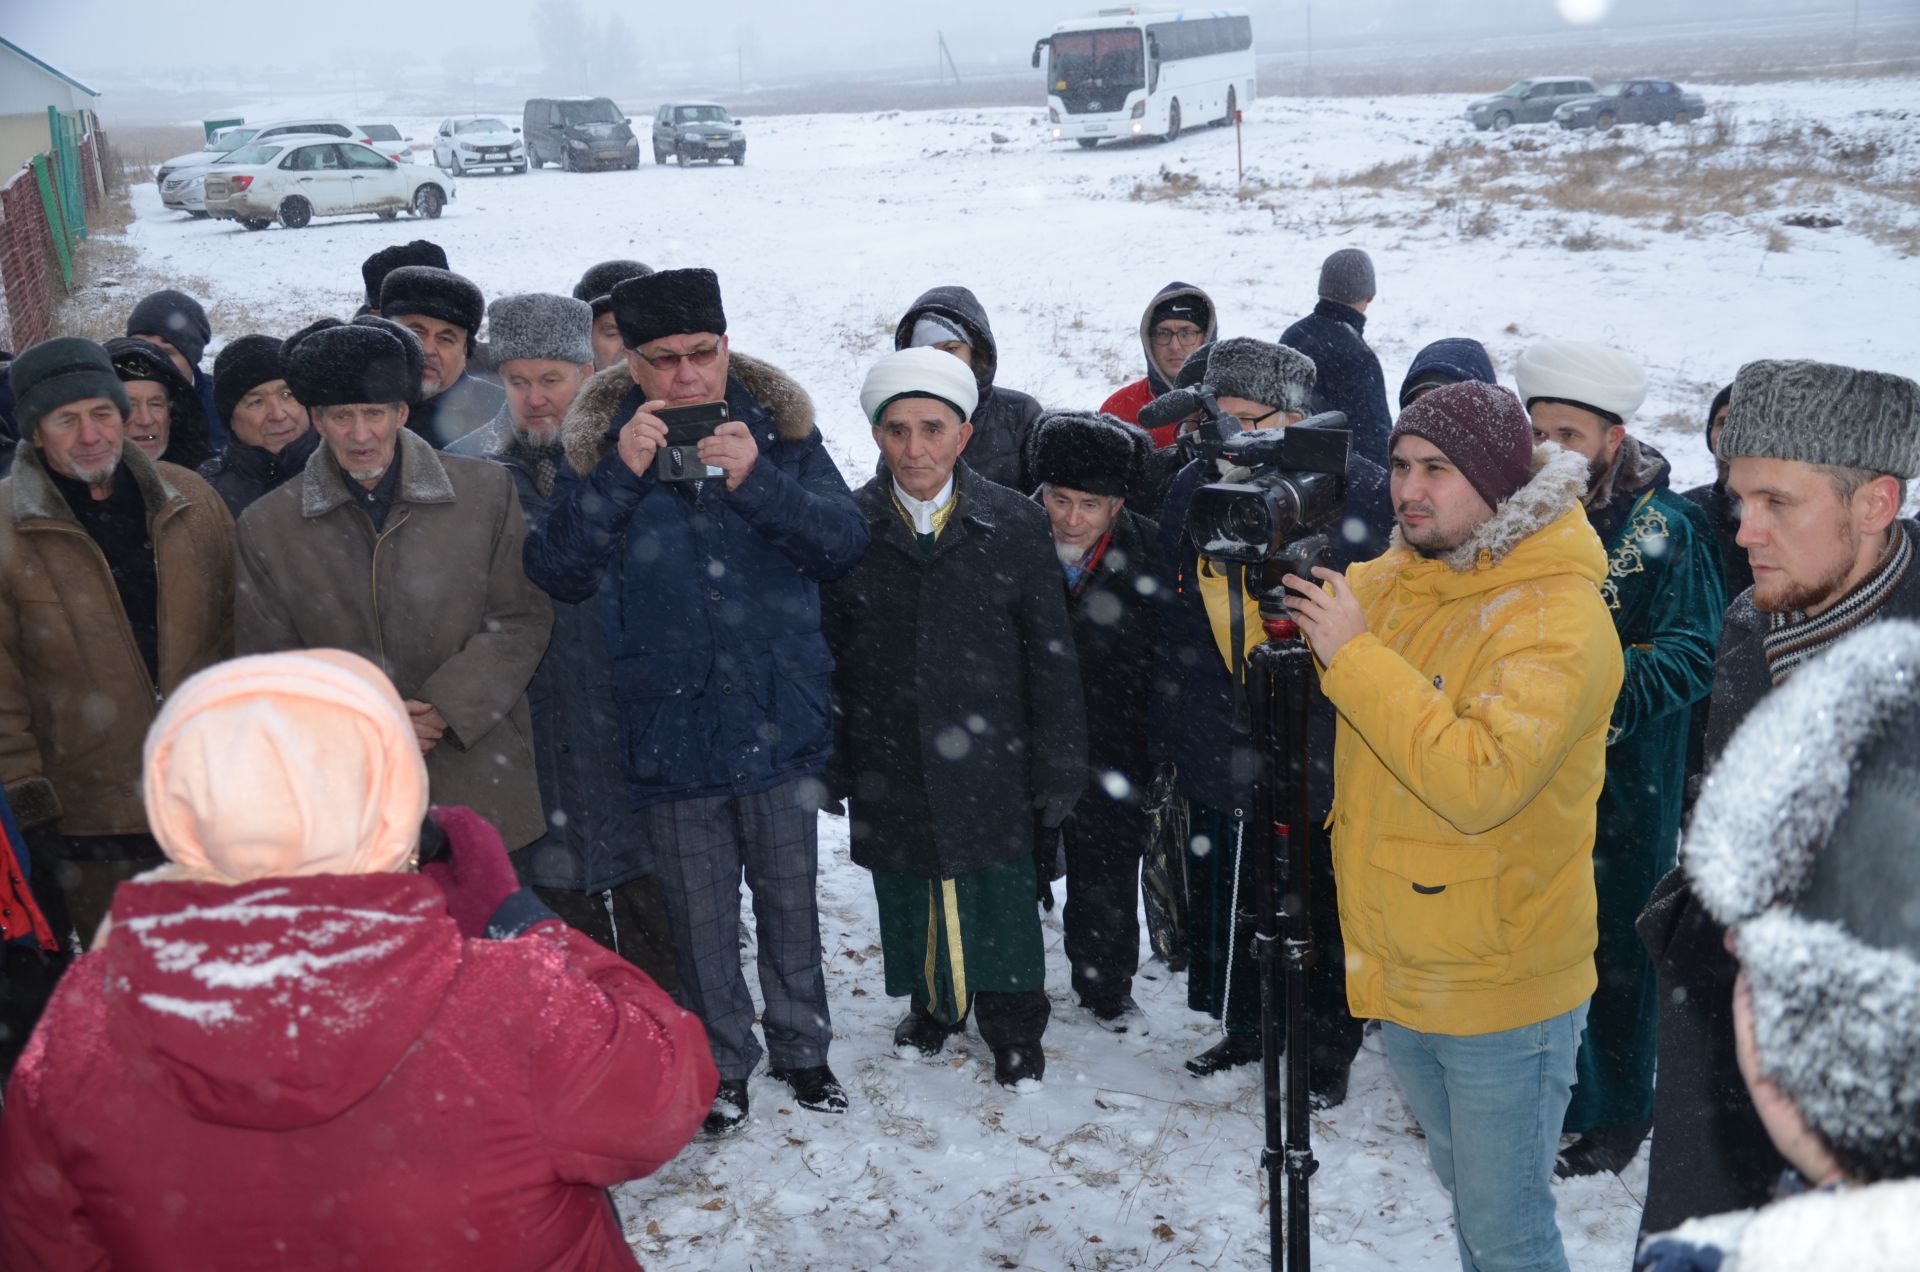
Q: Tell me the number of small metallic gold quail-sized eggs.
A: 0